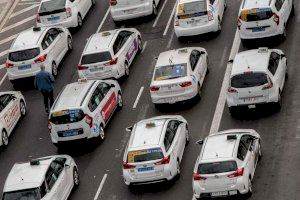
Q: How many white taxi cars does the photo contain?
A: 13